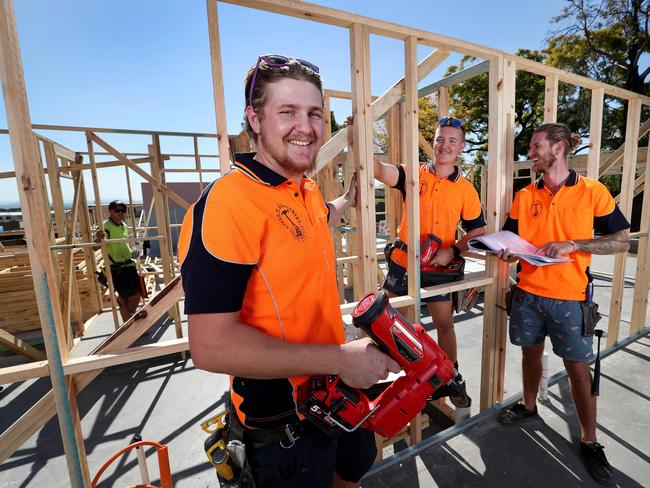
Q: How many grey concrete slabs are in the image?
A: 1